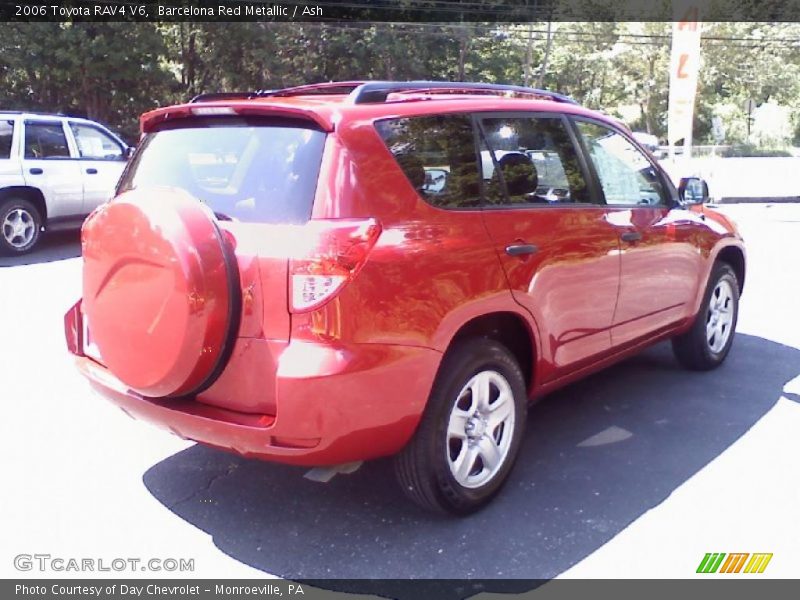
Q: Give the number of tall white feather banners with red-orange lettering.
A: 1